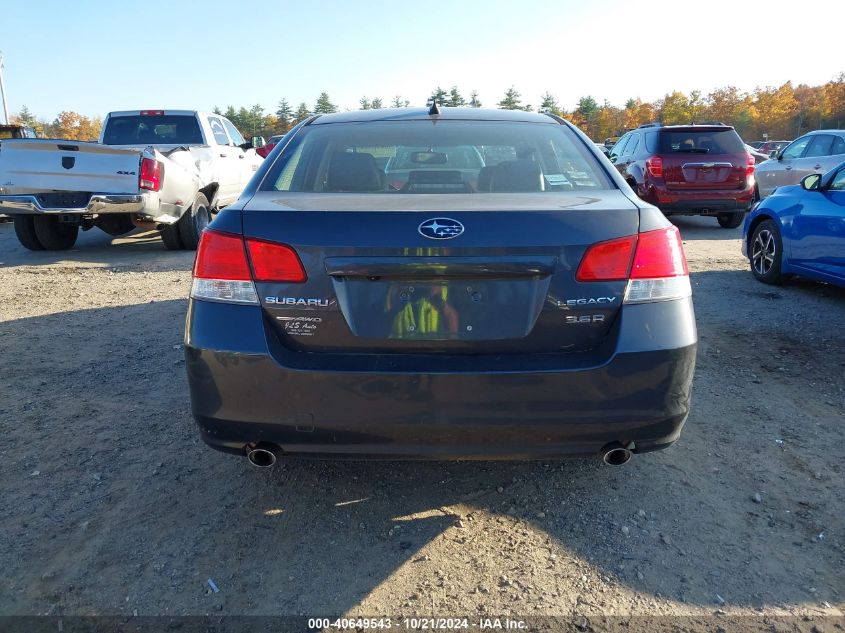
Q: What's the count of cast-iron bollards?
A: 0